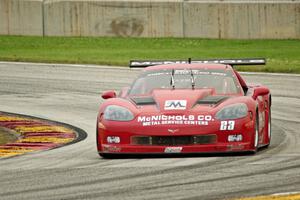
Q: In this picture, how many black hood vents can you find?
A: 2